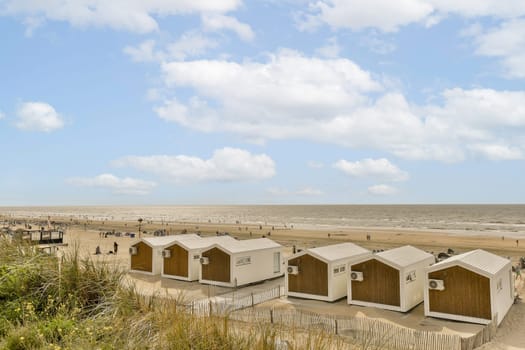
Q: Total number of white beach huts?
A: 6